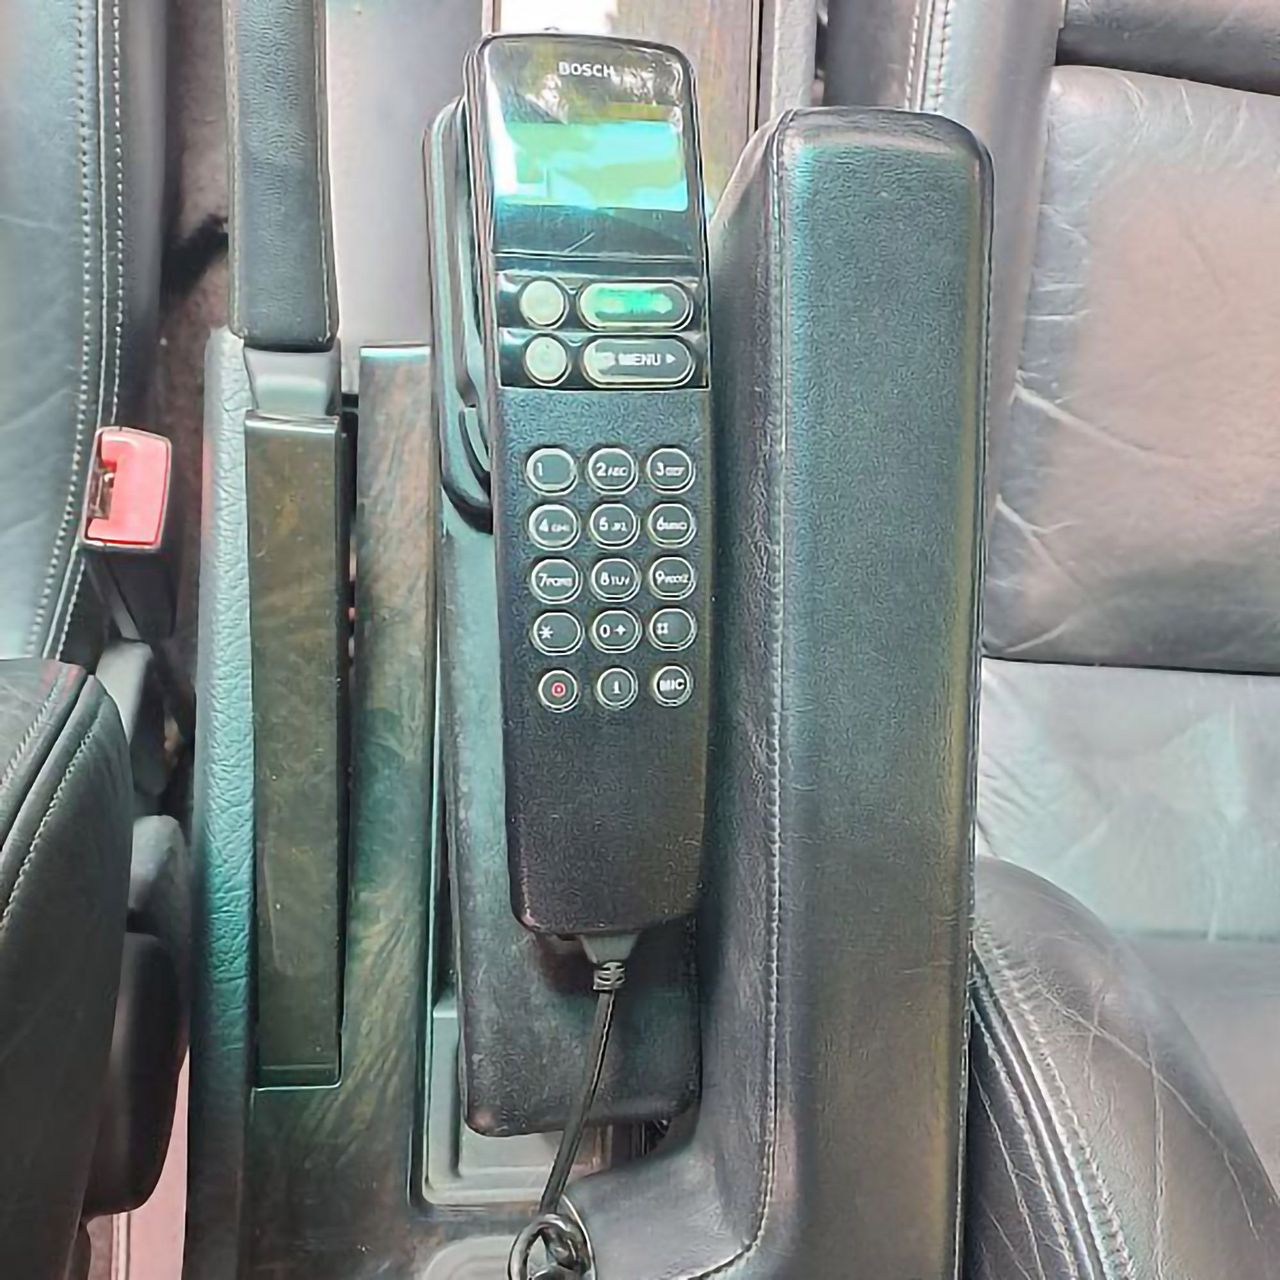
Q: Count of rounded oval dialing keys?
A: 12